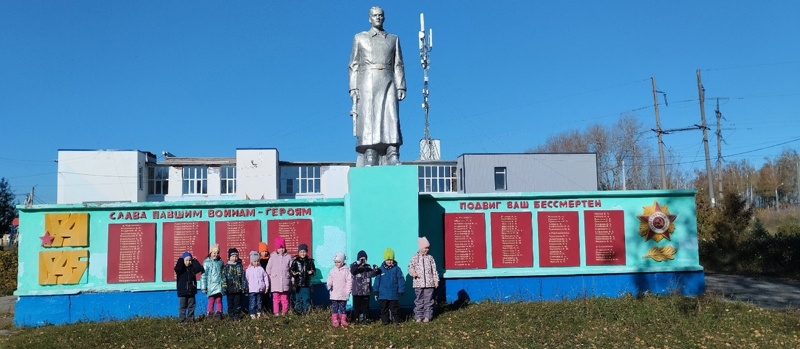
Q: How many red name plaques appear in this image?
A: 8